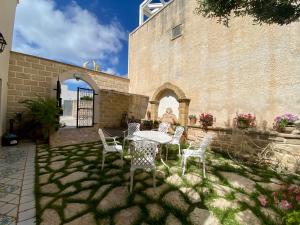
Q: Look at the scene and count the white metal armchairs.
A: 6